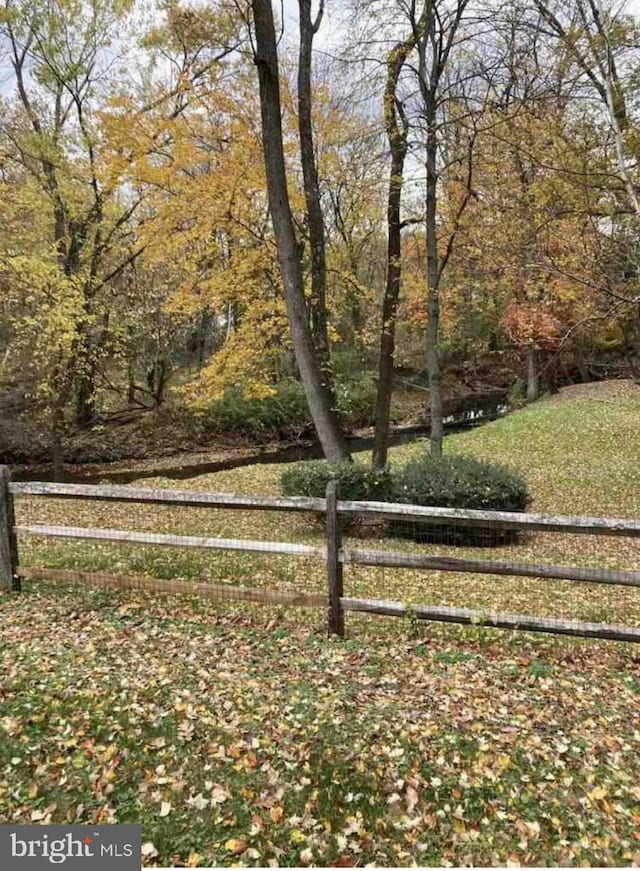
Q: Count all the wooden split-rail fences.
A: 1